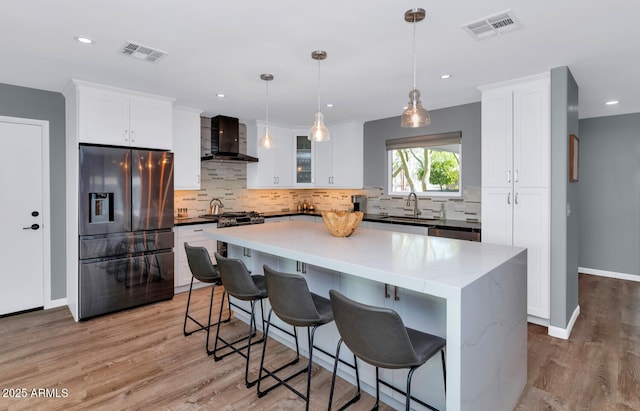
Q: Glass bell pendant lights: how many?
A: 3